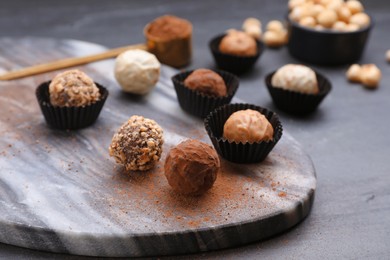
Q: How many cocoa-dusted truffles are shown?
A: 2